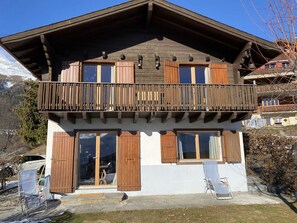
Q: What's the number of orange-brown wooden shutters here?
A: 8